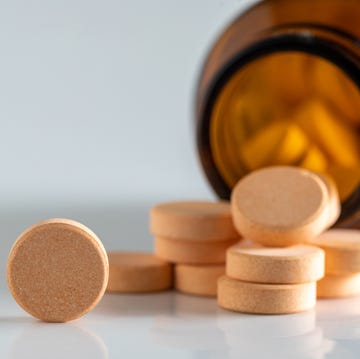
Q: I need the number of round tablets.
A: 11